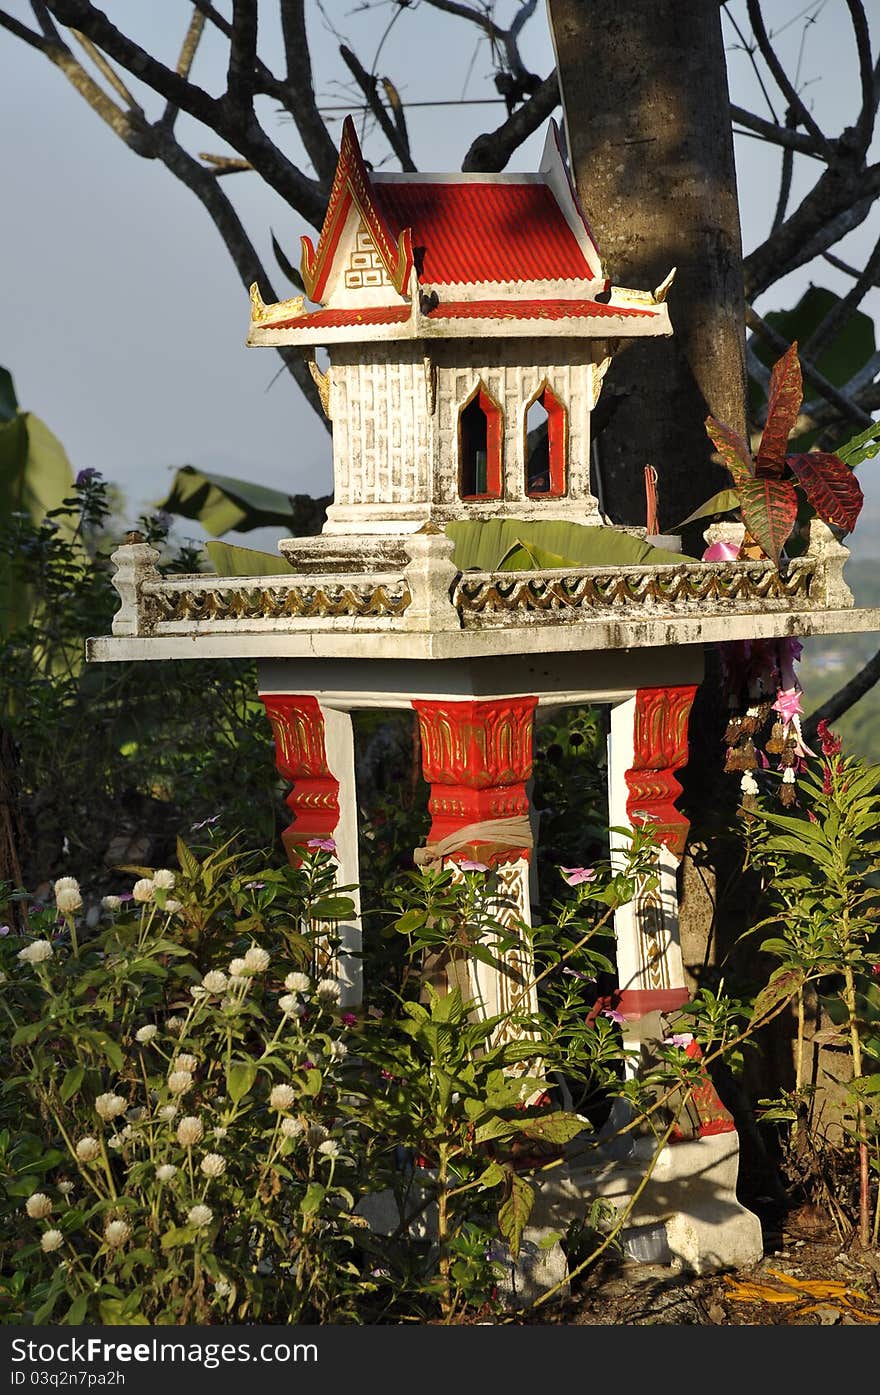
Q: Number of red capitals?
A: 3